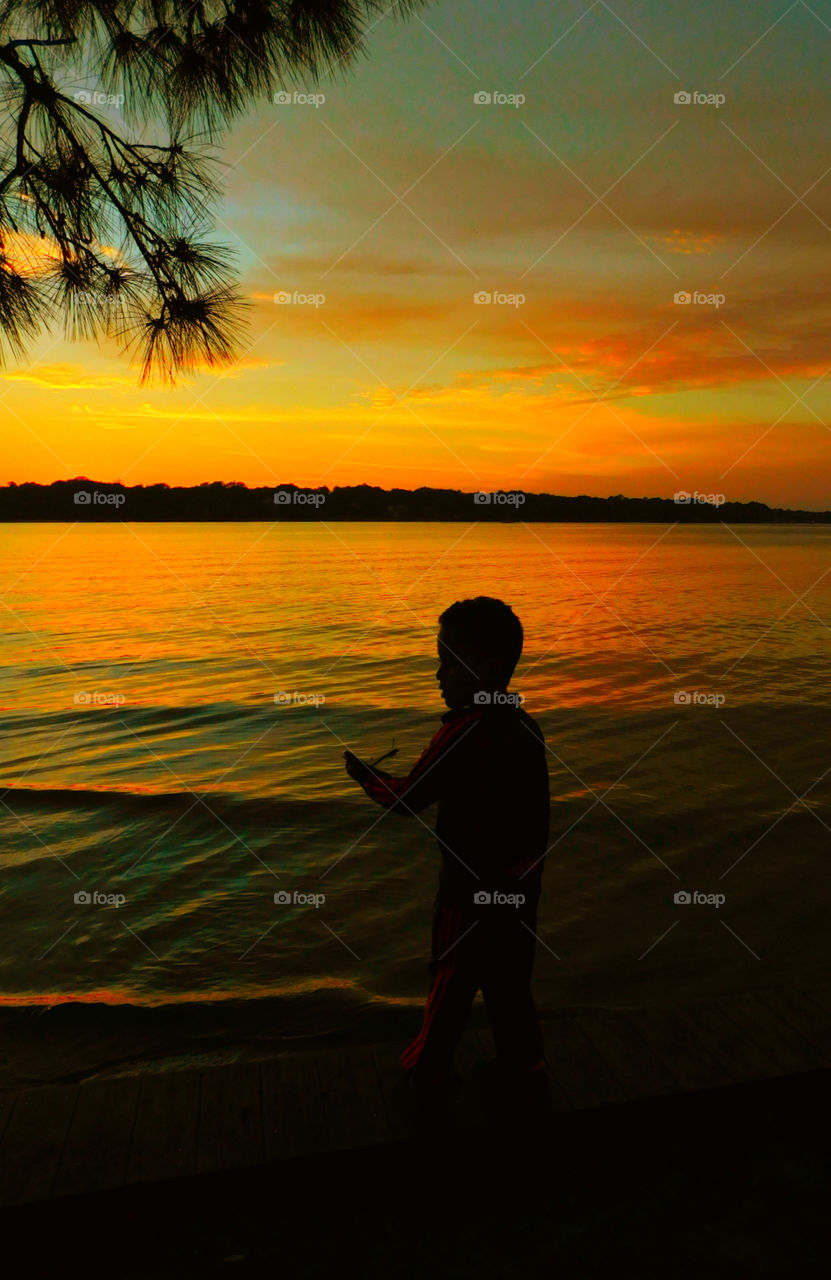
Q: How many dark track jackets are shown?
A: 1